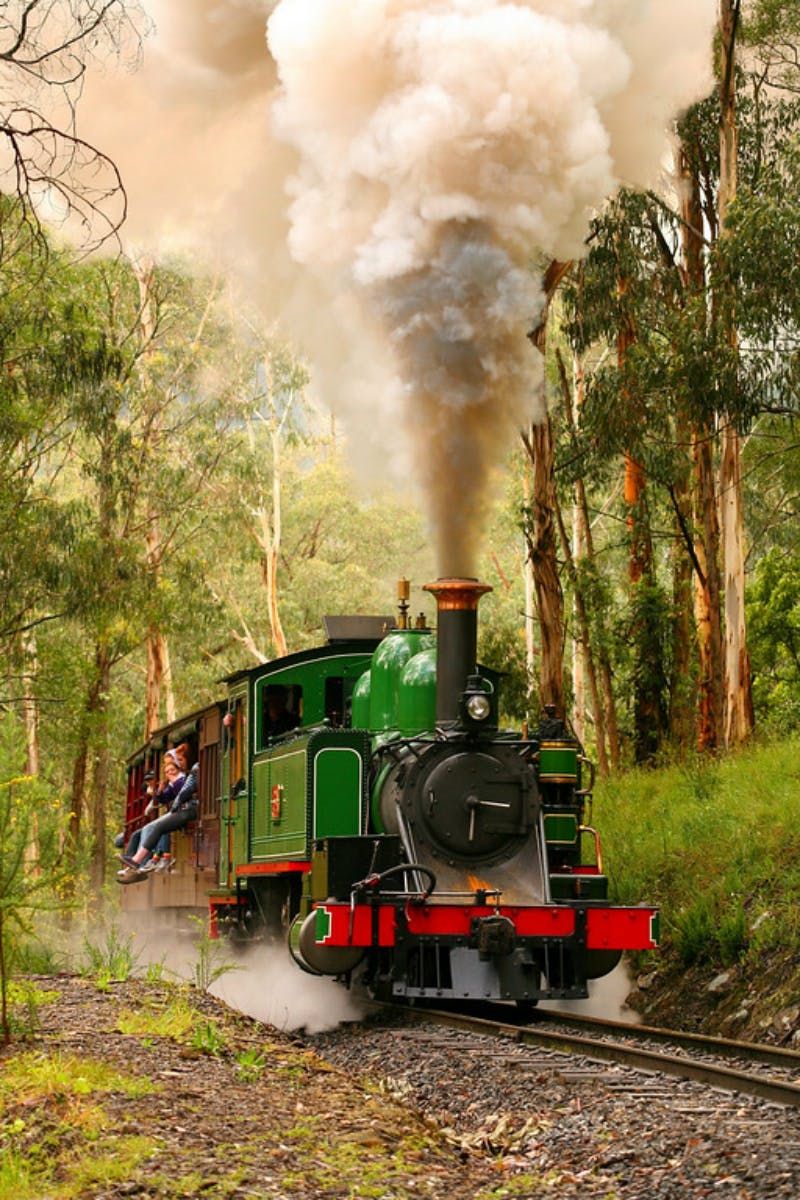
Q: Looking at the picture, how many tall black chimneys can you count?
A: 1